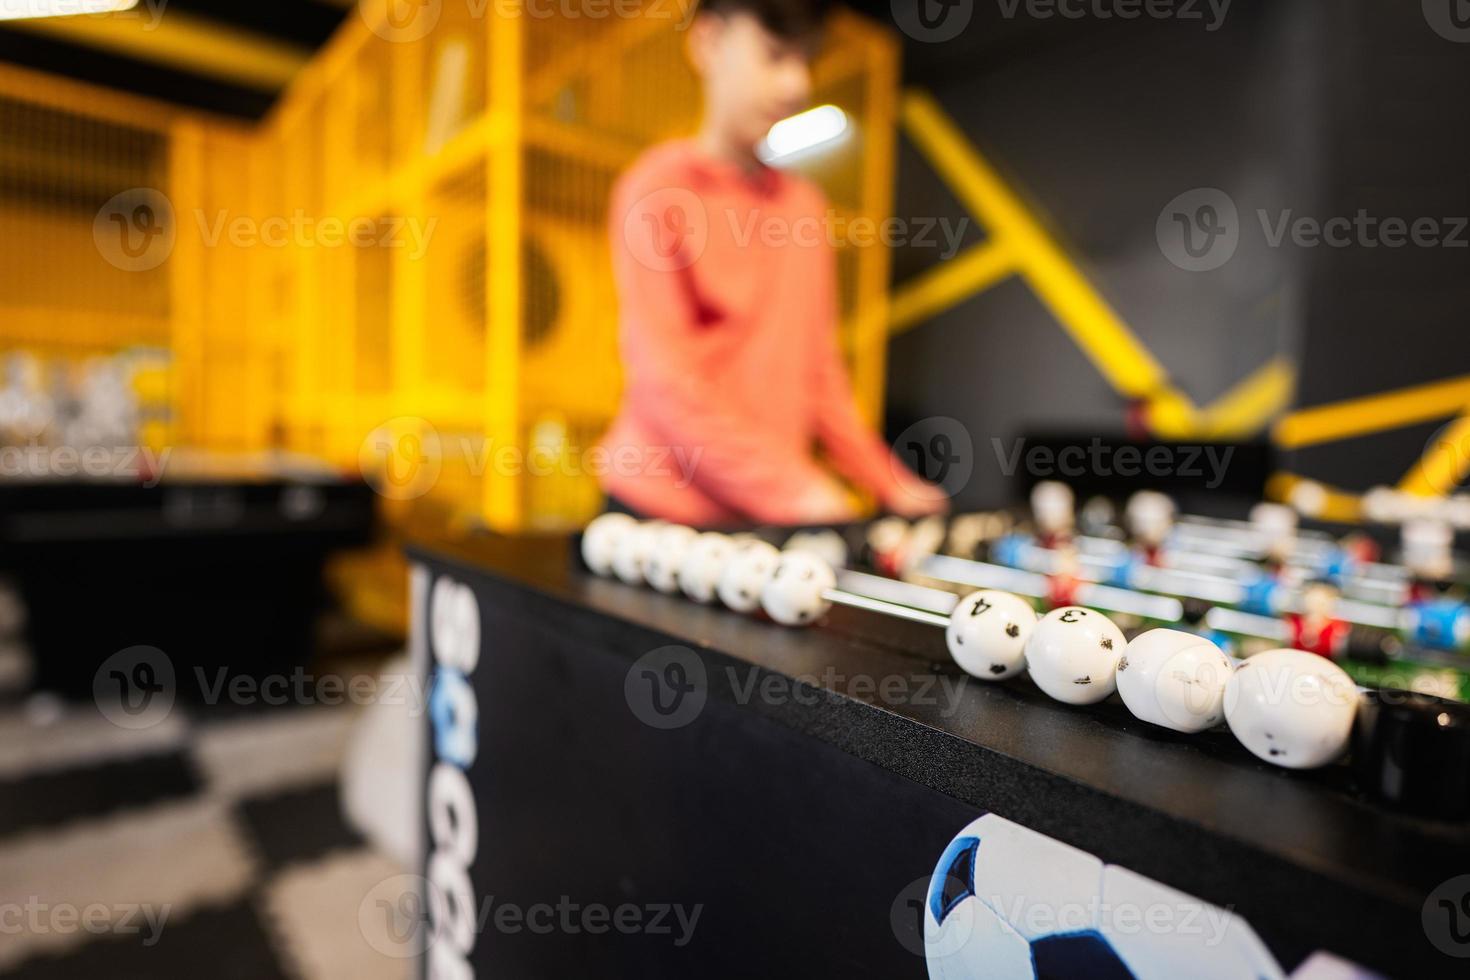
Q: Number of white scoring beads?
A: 10